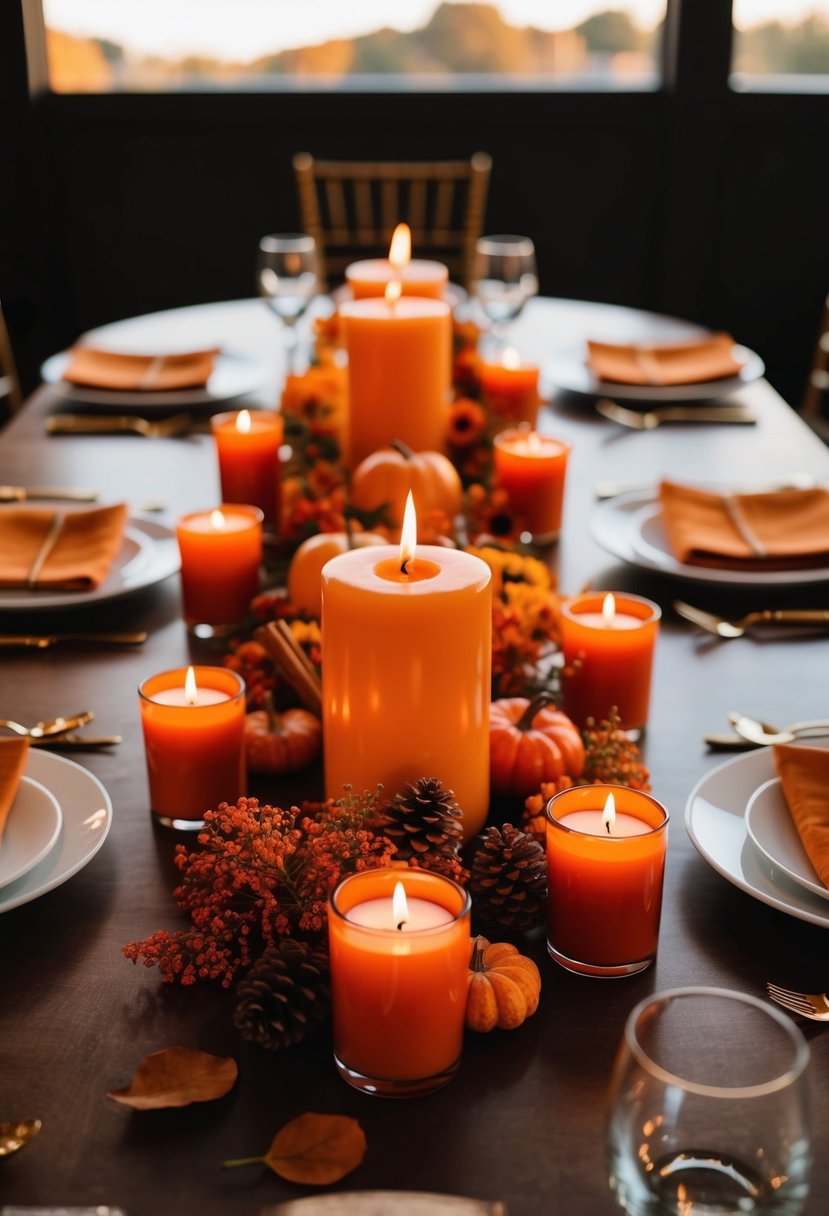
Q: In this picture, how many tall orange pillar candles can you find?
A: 3